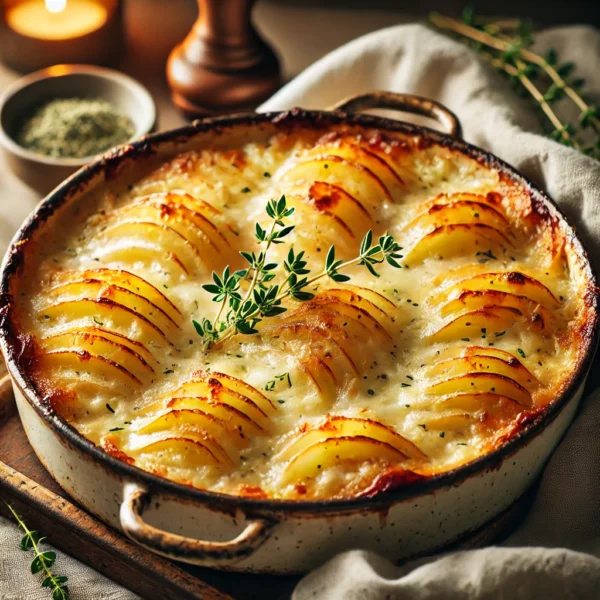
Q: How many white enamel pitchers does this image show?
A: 0